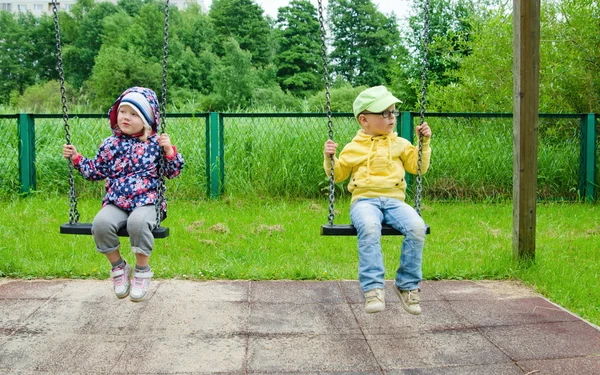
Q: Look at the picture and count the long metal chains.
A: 4